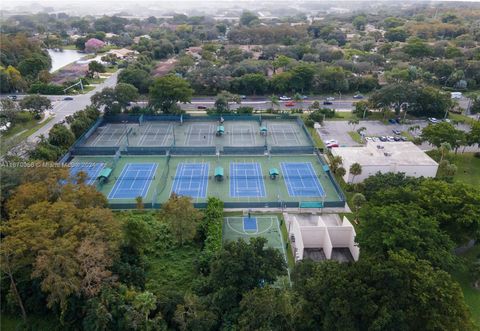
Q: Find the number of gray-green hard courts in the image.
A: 5